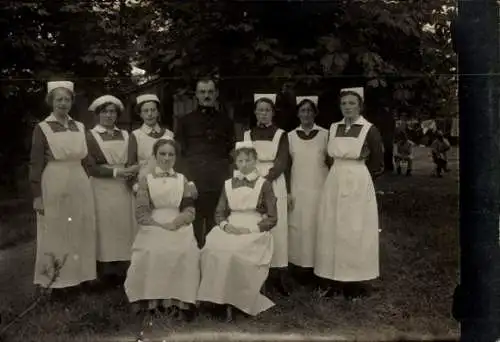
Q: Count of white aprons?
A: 8